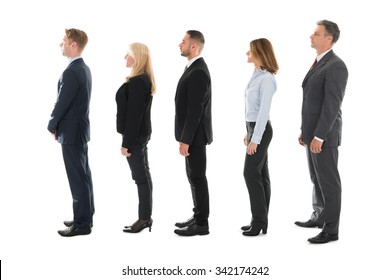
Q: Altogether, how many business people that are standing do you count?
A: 5